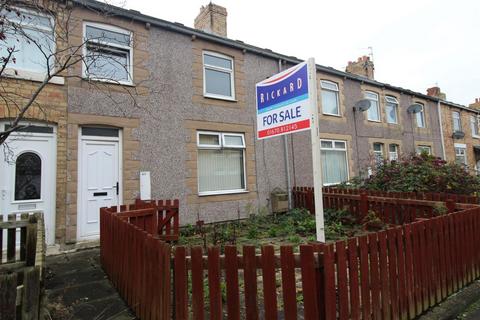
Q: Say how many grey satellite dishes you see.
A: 3